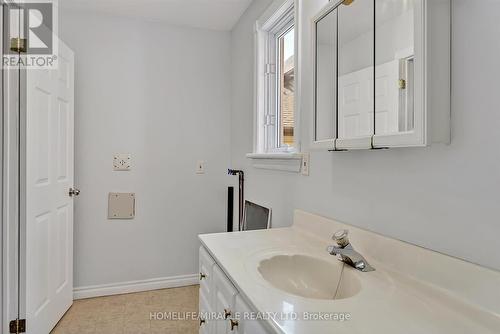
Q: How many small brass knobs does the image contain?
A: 4